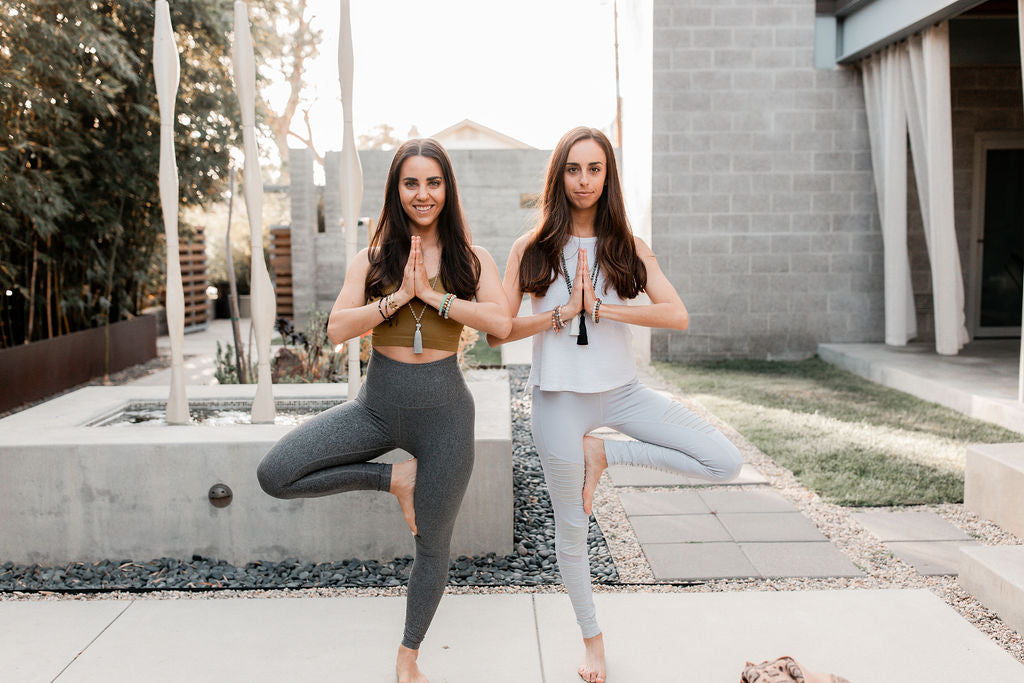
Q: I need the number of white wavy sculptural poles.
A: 3